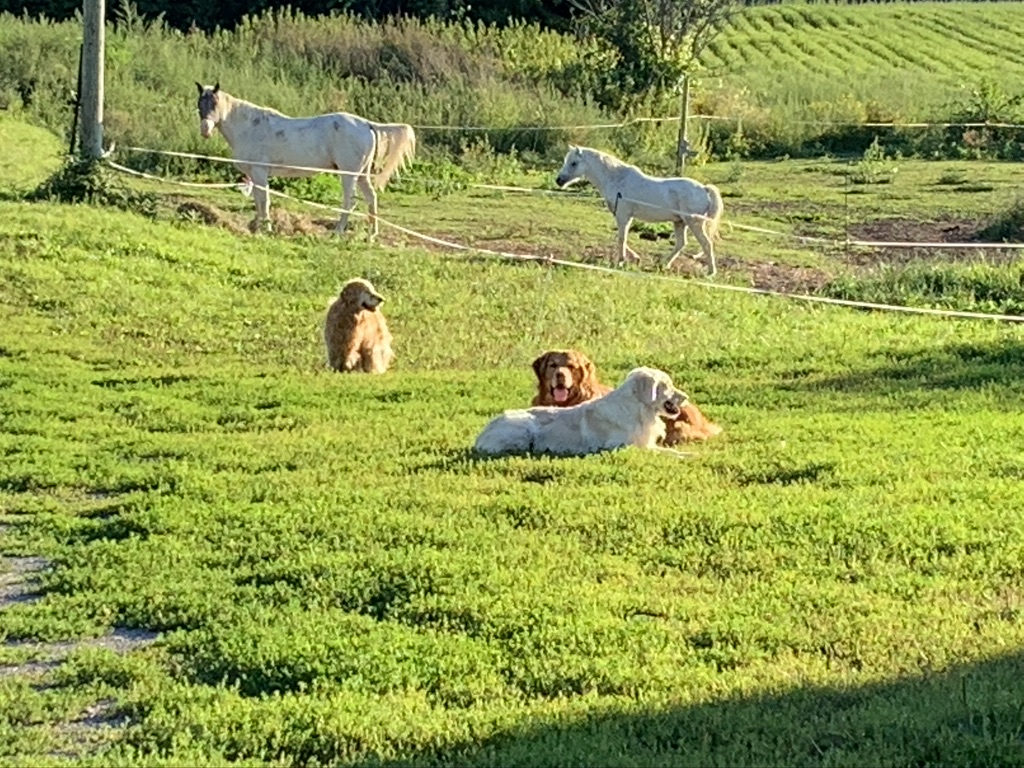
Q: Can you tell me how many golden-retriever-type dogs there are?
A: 3